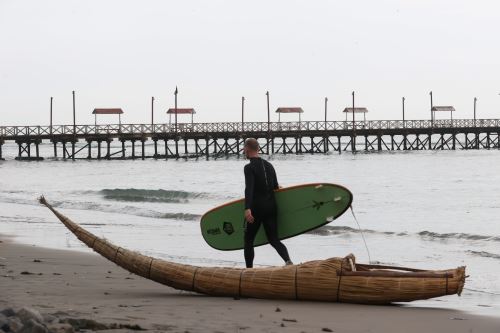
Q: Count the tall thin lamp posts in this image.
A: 11